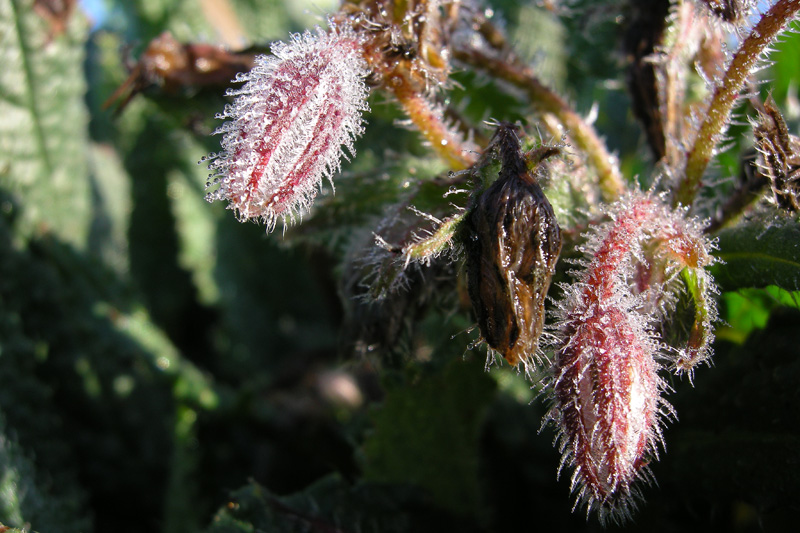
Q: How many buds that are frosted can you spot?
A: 2